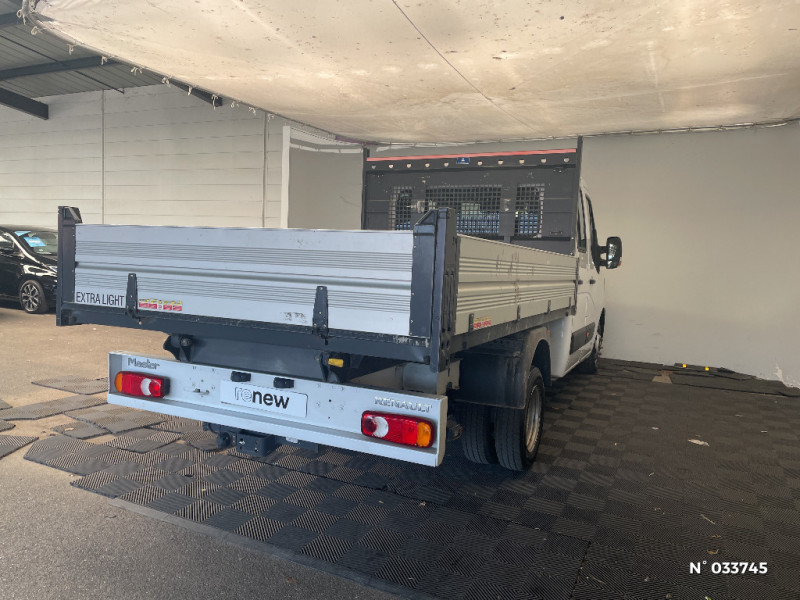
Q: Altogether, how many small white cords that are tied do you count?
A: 11